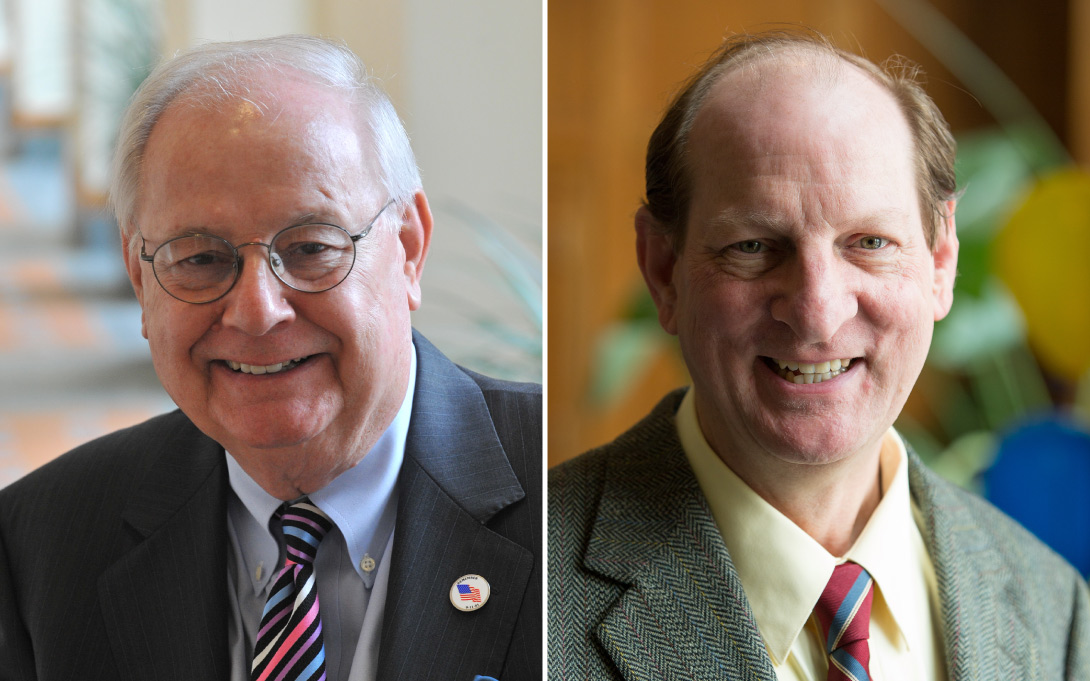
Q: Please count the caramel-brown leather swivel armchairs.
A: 0